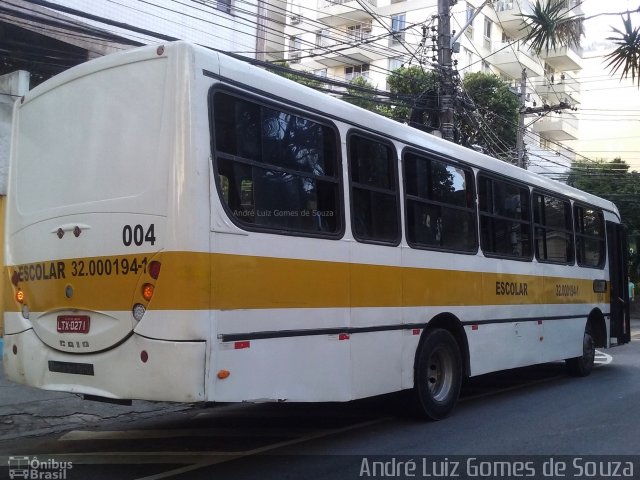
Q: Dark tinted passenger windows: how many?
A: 6